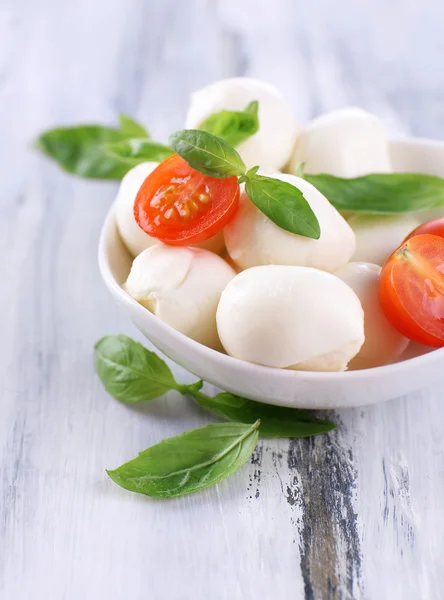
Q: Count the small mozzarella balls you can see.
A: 8